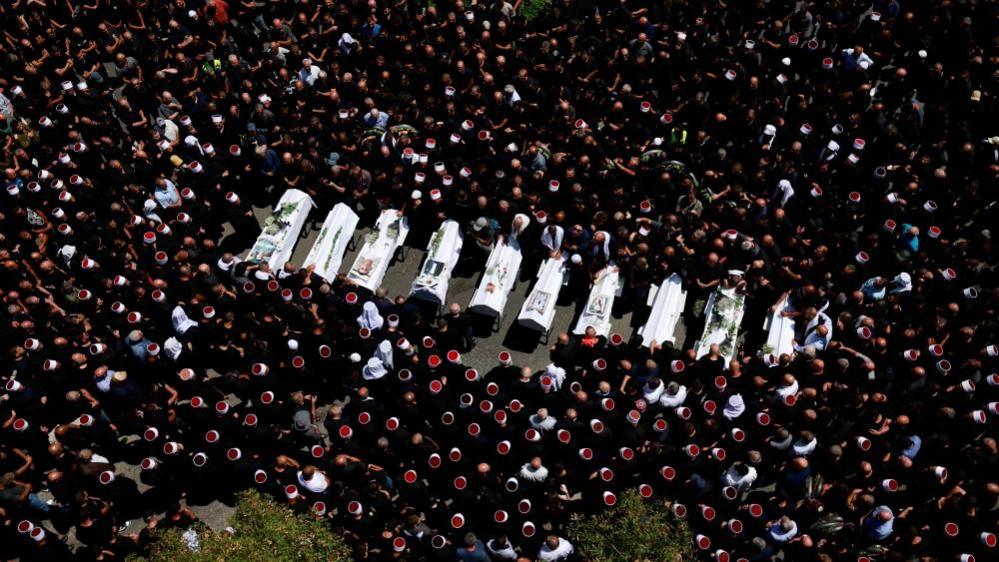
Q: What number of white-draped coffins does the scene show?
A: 10